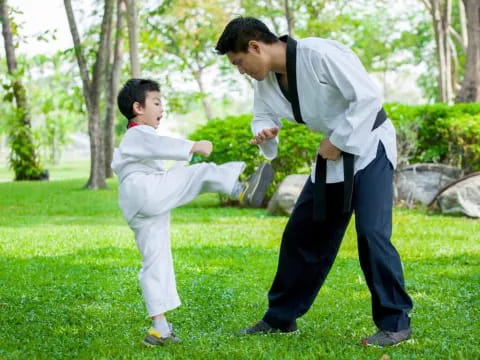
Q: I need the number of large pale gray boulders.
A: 3